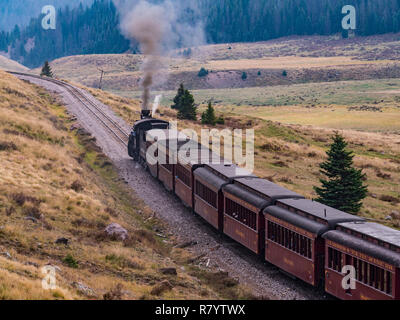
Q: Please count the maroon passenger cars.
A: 7